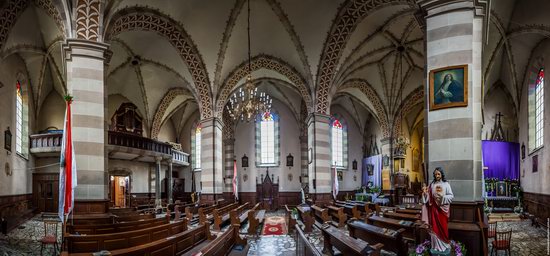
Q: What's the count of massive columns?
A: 4